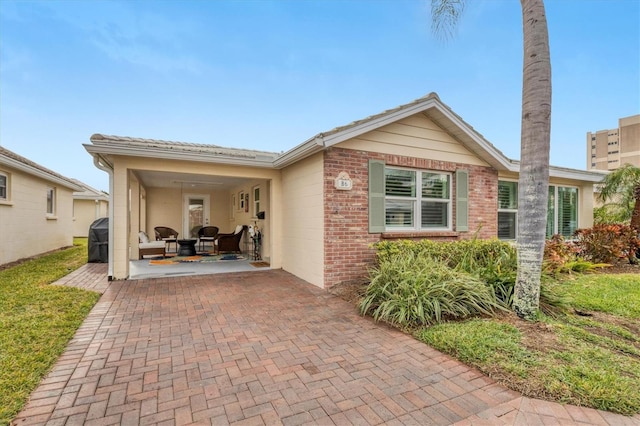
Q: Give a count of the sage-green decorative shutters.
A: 2